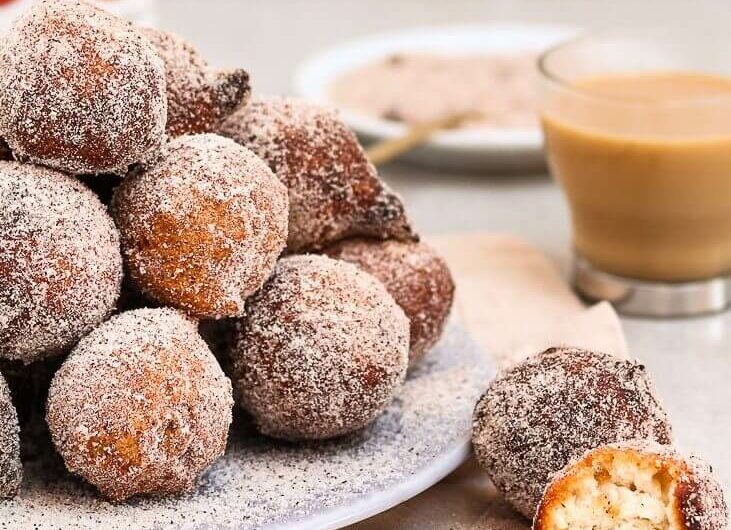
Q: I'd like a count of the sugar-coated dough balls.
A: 11